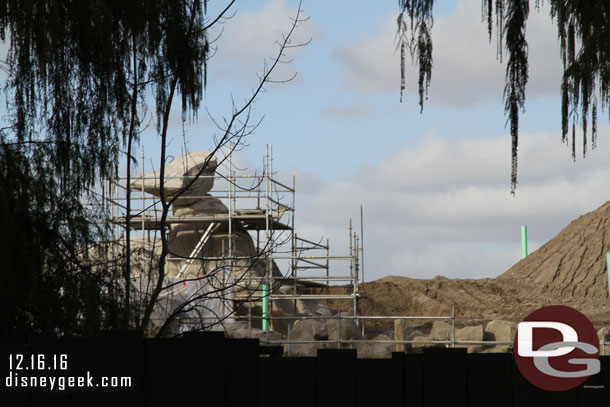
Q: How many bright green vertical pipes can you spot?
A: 3